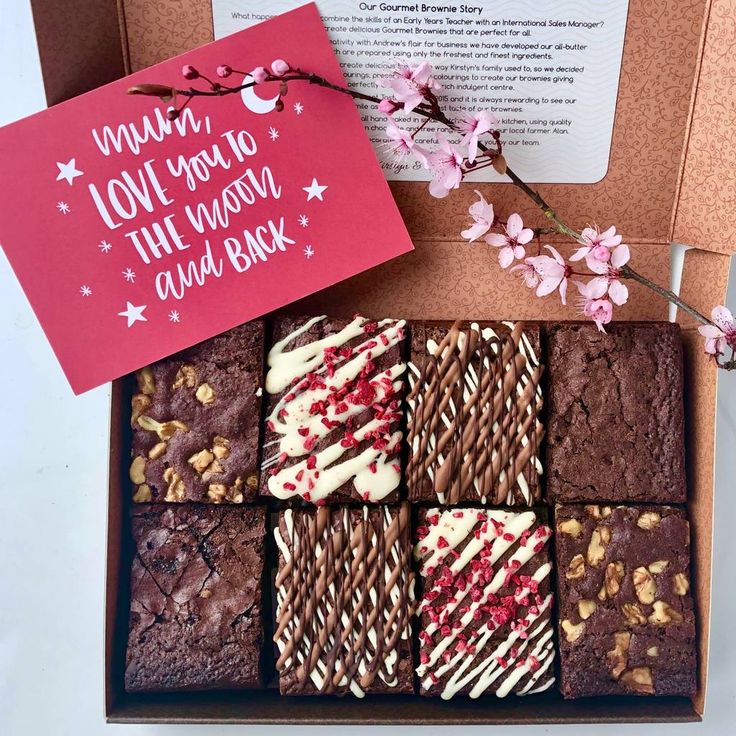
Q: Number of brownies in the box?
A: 8